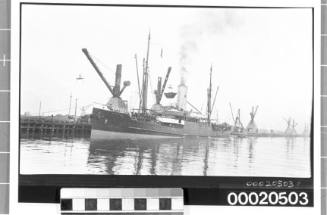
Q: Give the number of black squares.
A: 5